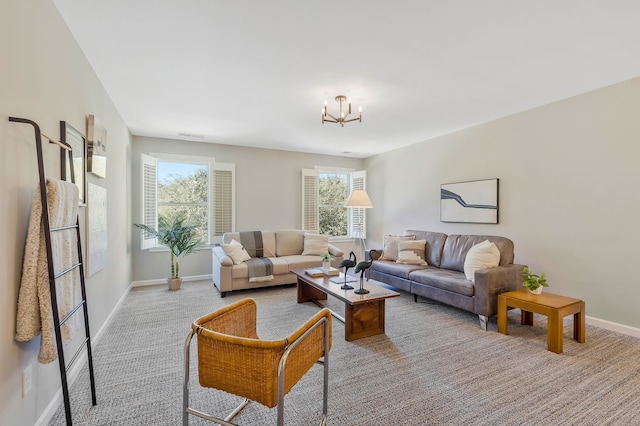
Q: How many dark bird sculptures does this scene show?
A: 2